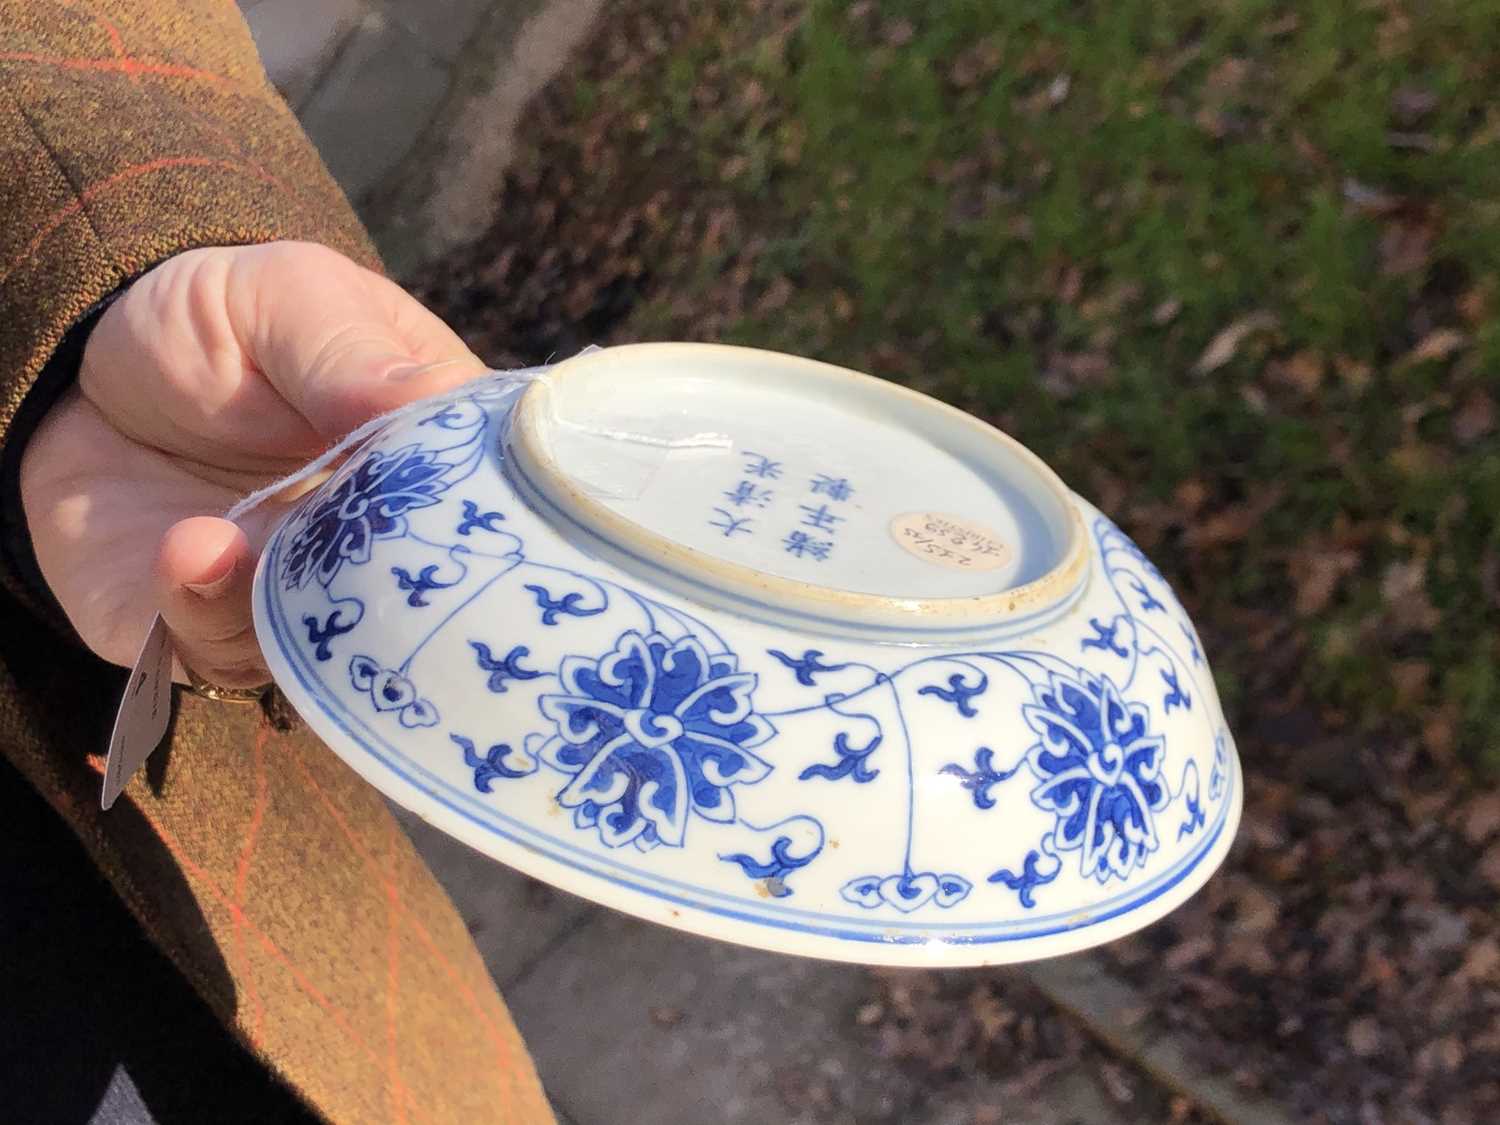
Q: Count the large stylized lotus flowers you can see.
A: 3